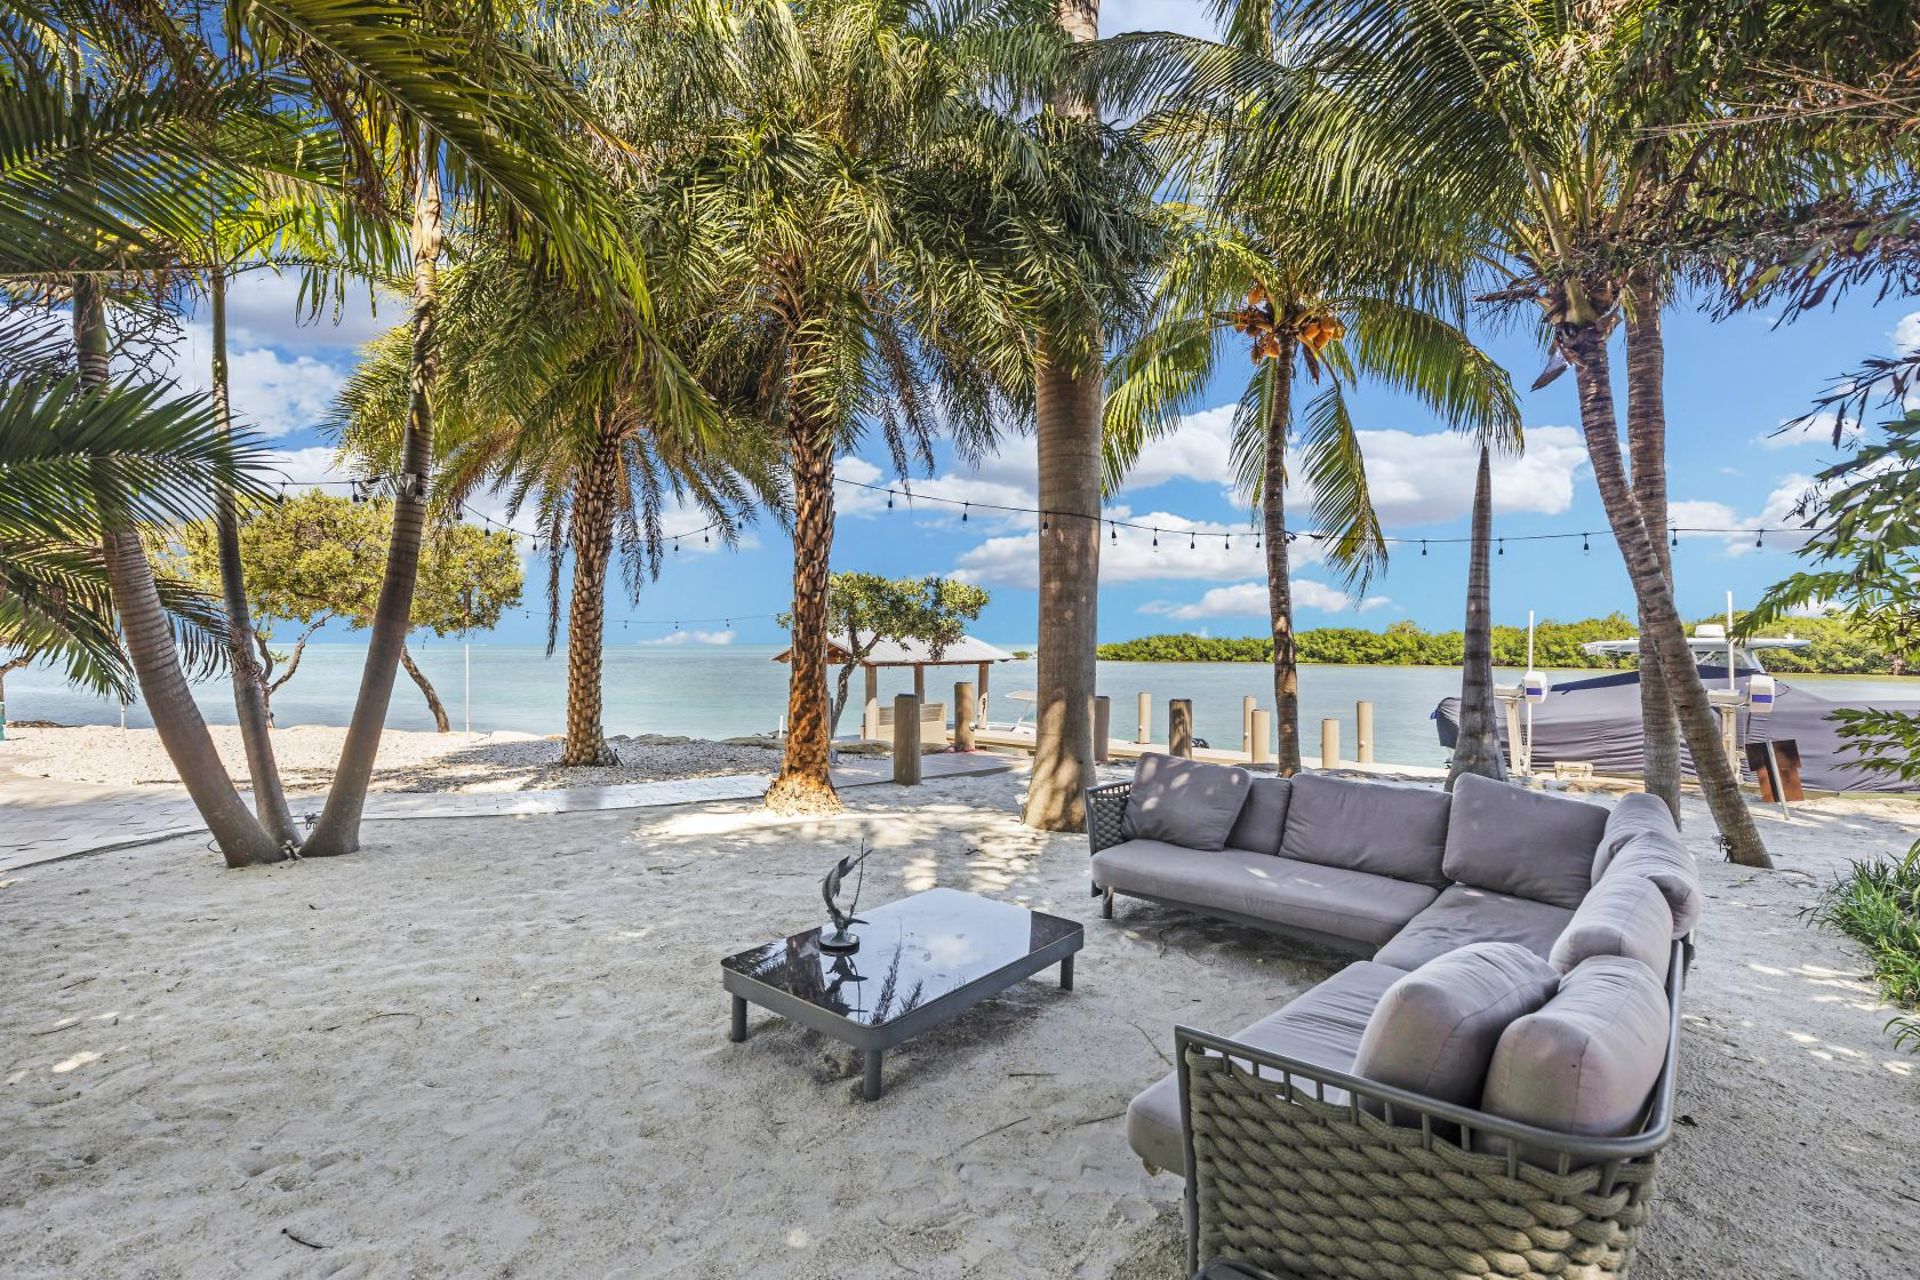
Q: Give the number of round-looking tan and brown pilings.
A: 9